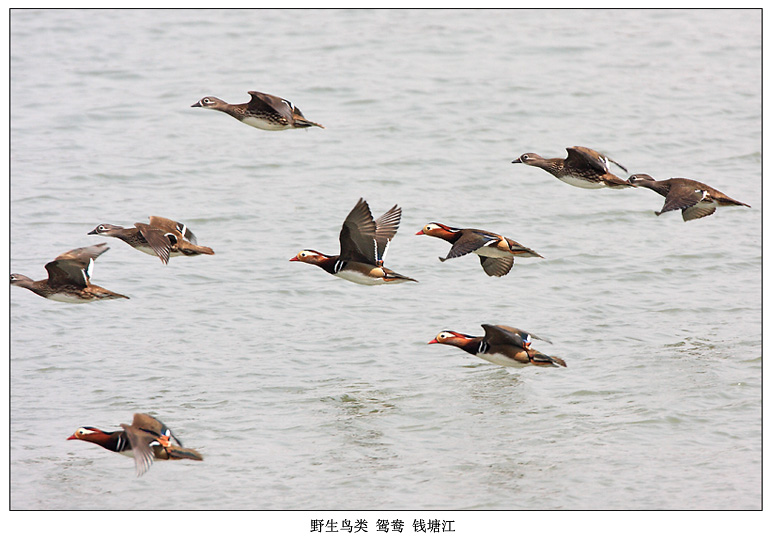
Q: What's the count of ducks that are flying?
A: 9